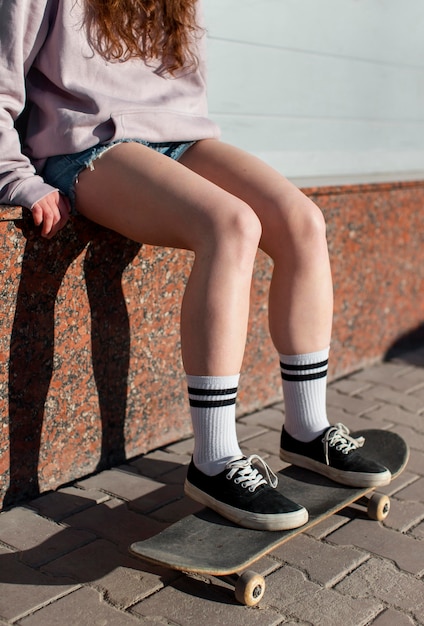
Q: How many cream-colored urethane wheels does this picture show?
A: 2